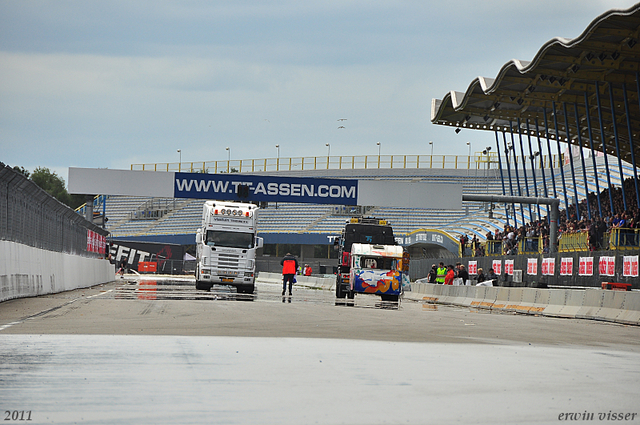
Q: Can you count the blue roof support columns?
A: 15